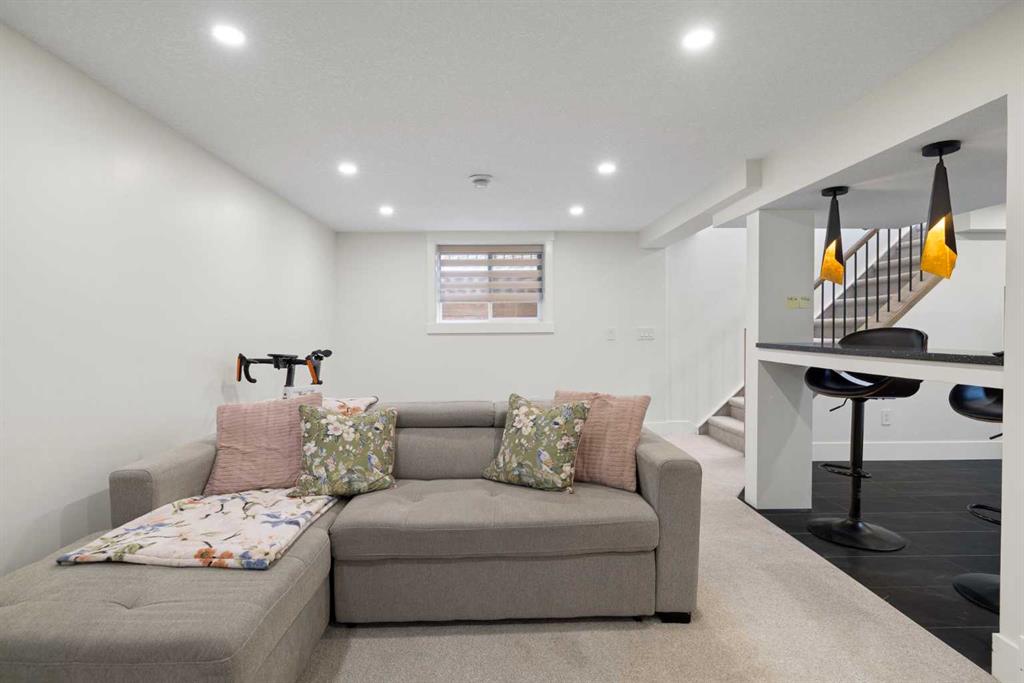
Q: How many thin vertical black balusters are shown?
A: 10